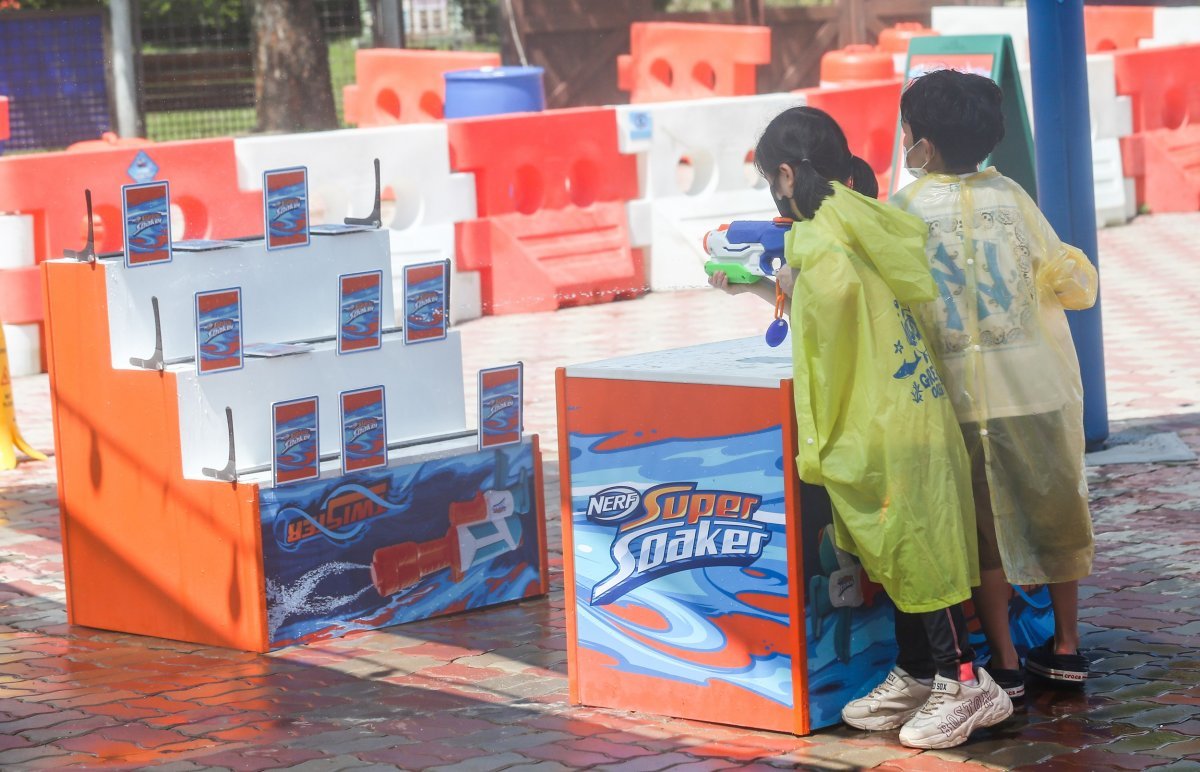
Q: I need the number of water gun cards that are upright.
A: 8